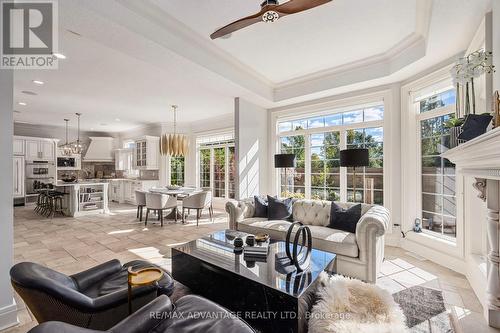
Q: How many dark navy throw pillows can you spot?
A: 3